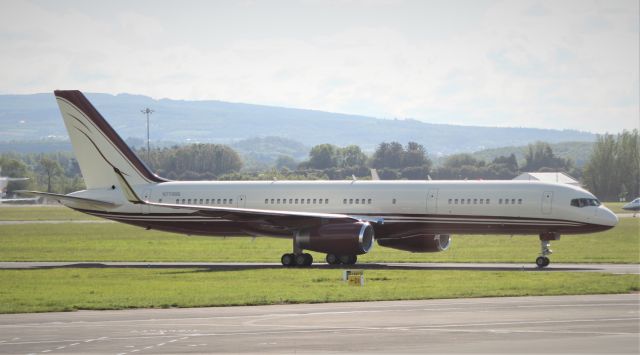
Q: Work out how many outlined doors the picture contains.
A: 4